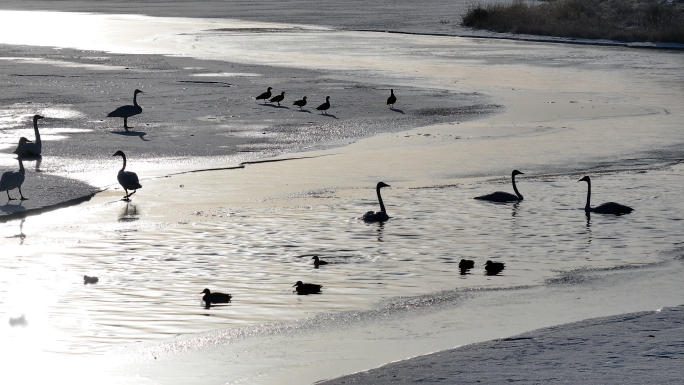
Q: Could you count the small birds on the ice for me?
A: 5